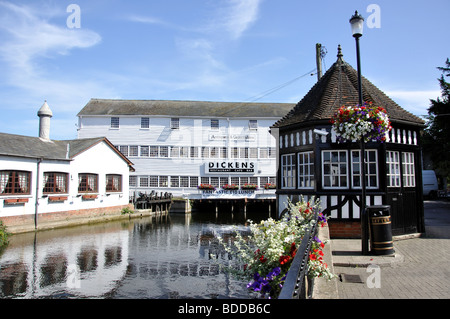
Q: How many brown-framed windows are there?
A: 4